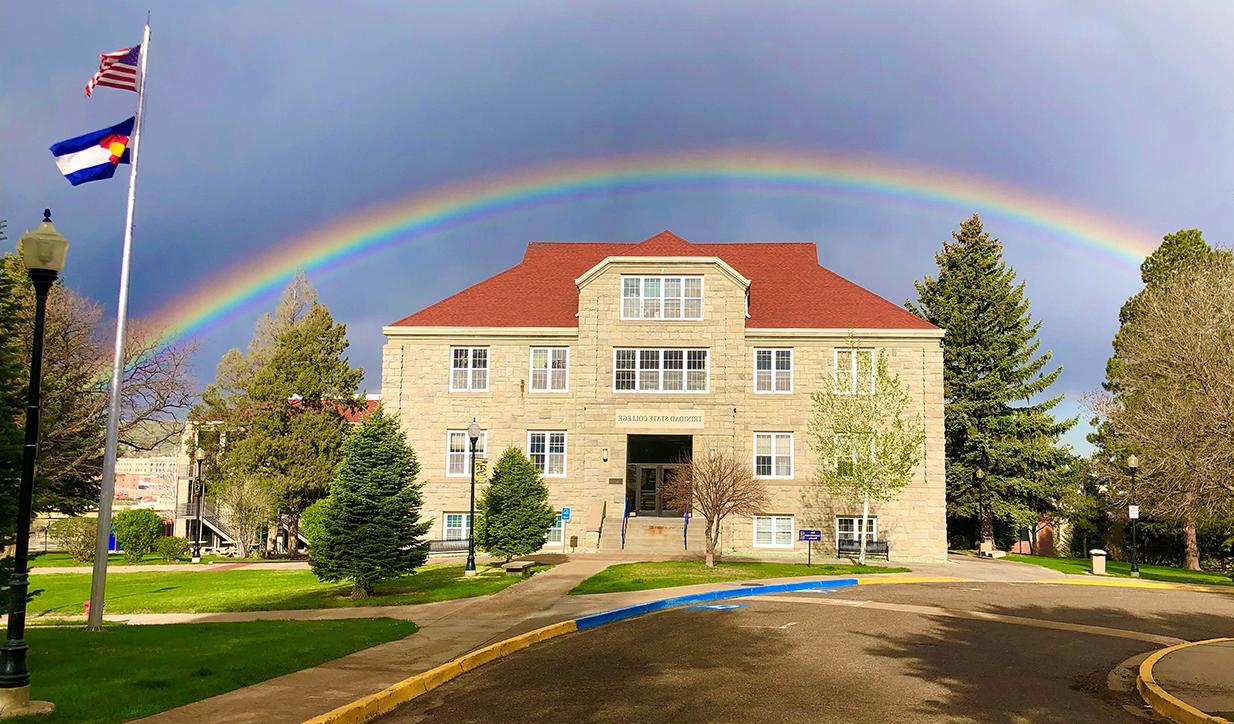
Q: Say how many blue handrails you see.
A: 2